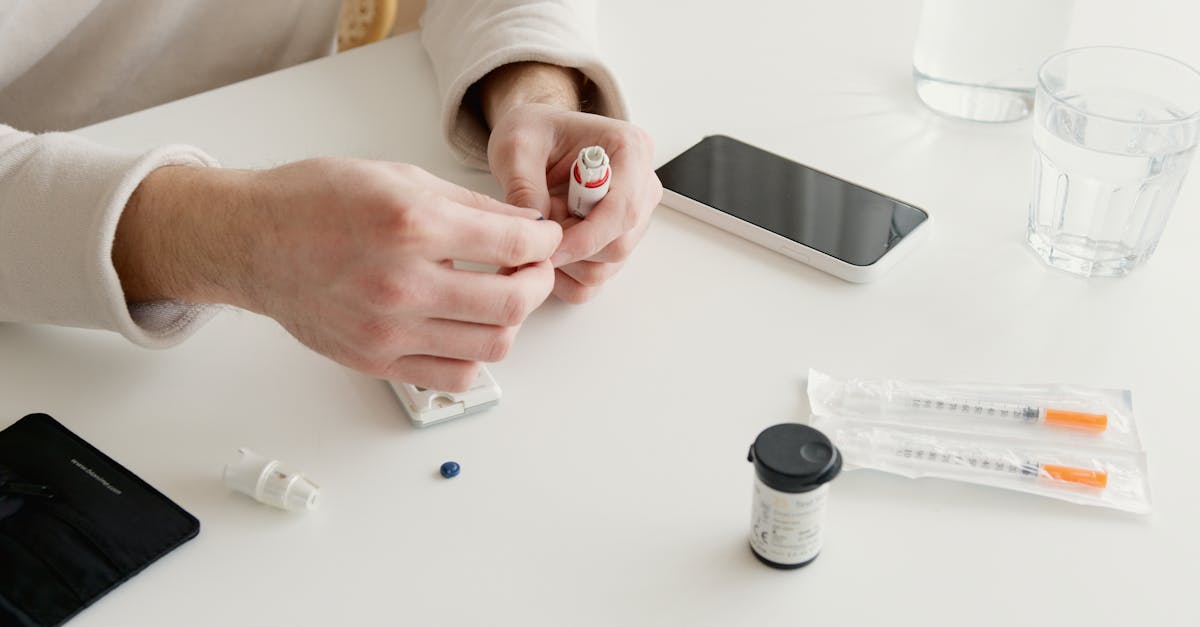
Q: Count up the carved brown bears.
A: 0